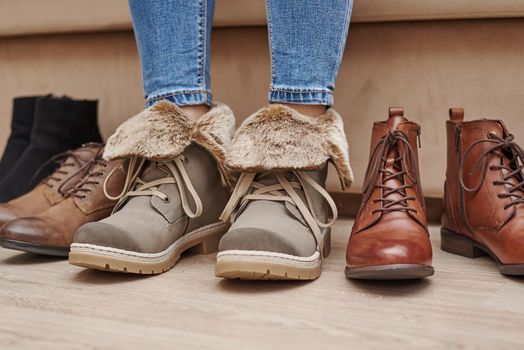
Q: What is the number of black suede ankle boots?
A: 2